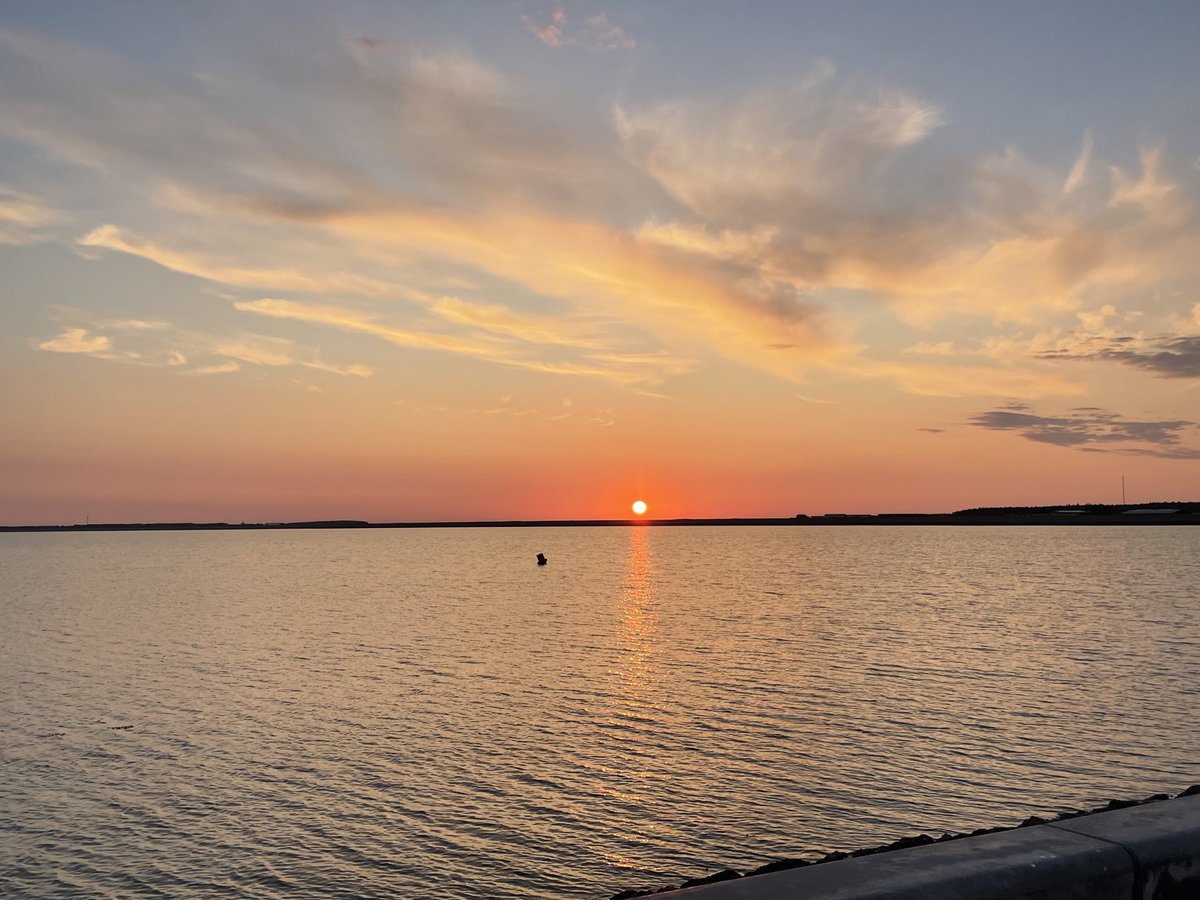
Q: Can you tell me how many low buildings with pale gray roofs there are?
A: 2